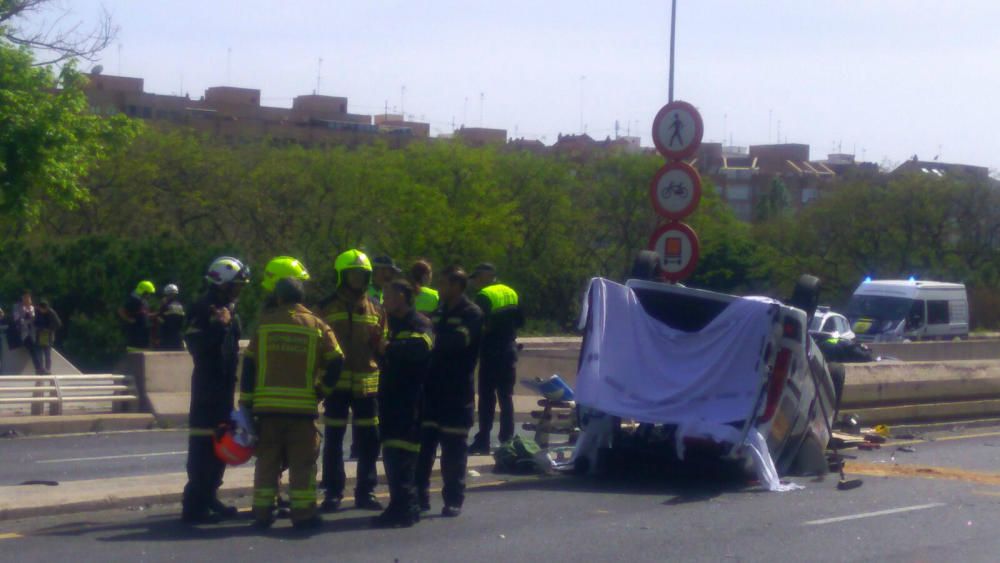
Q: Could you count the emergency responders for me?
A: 11